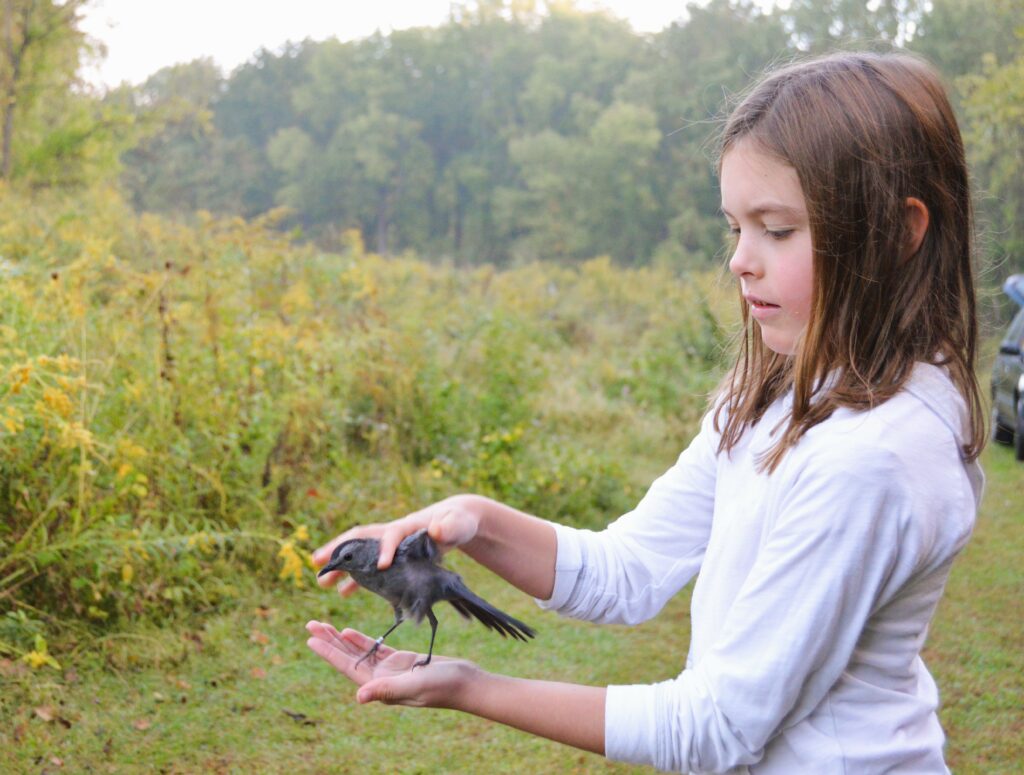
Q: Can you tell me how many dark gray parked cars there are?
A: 1